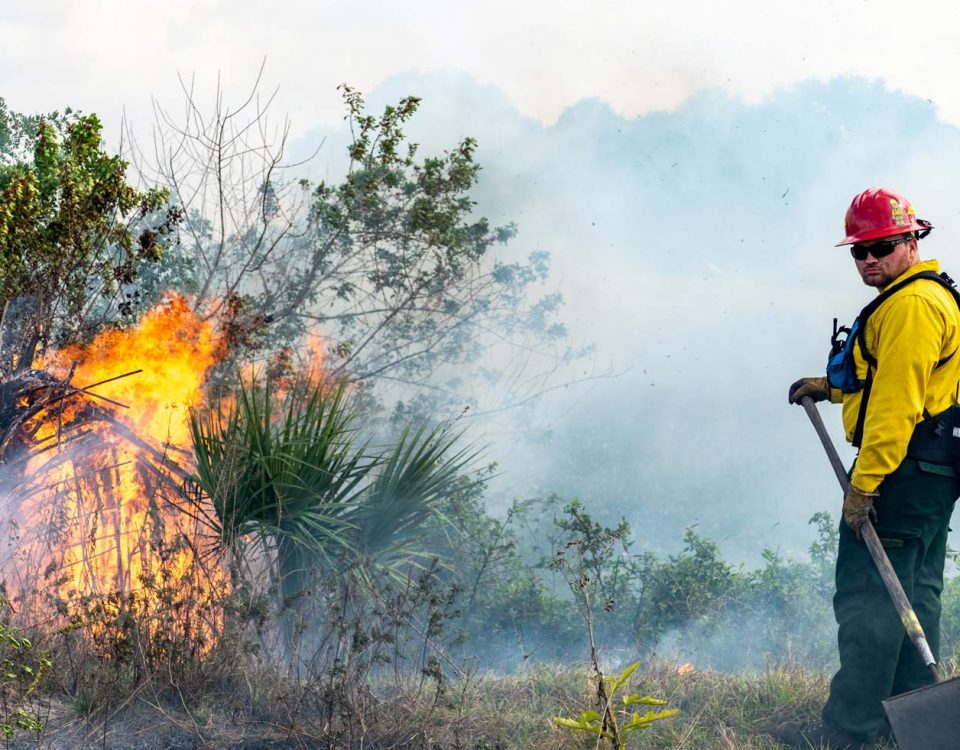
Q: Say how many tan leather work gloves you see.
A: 2